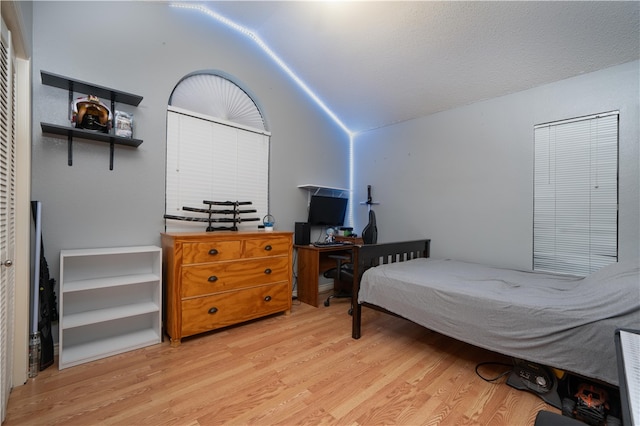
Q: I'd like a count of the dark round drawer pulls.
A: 6